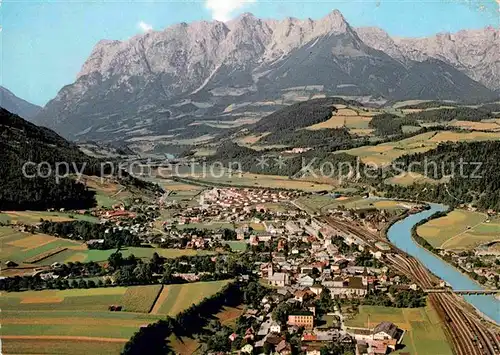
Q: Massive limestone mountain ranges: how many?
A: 1